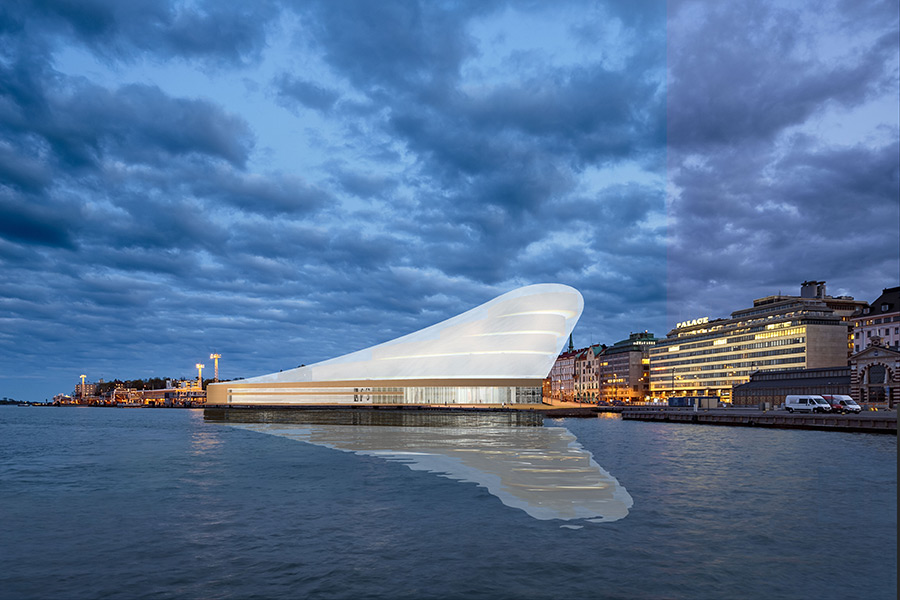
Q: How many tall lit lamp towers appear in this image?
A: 3